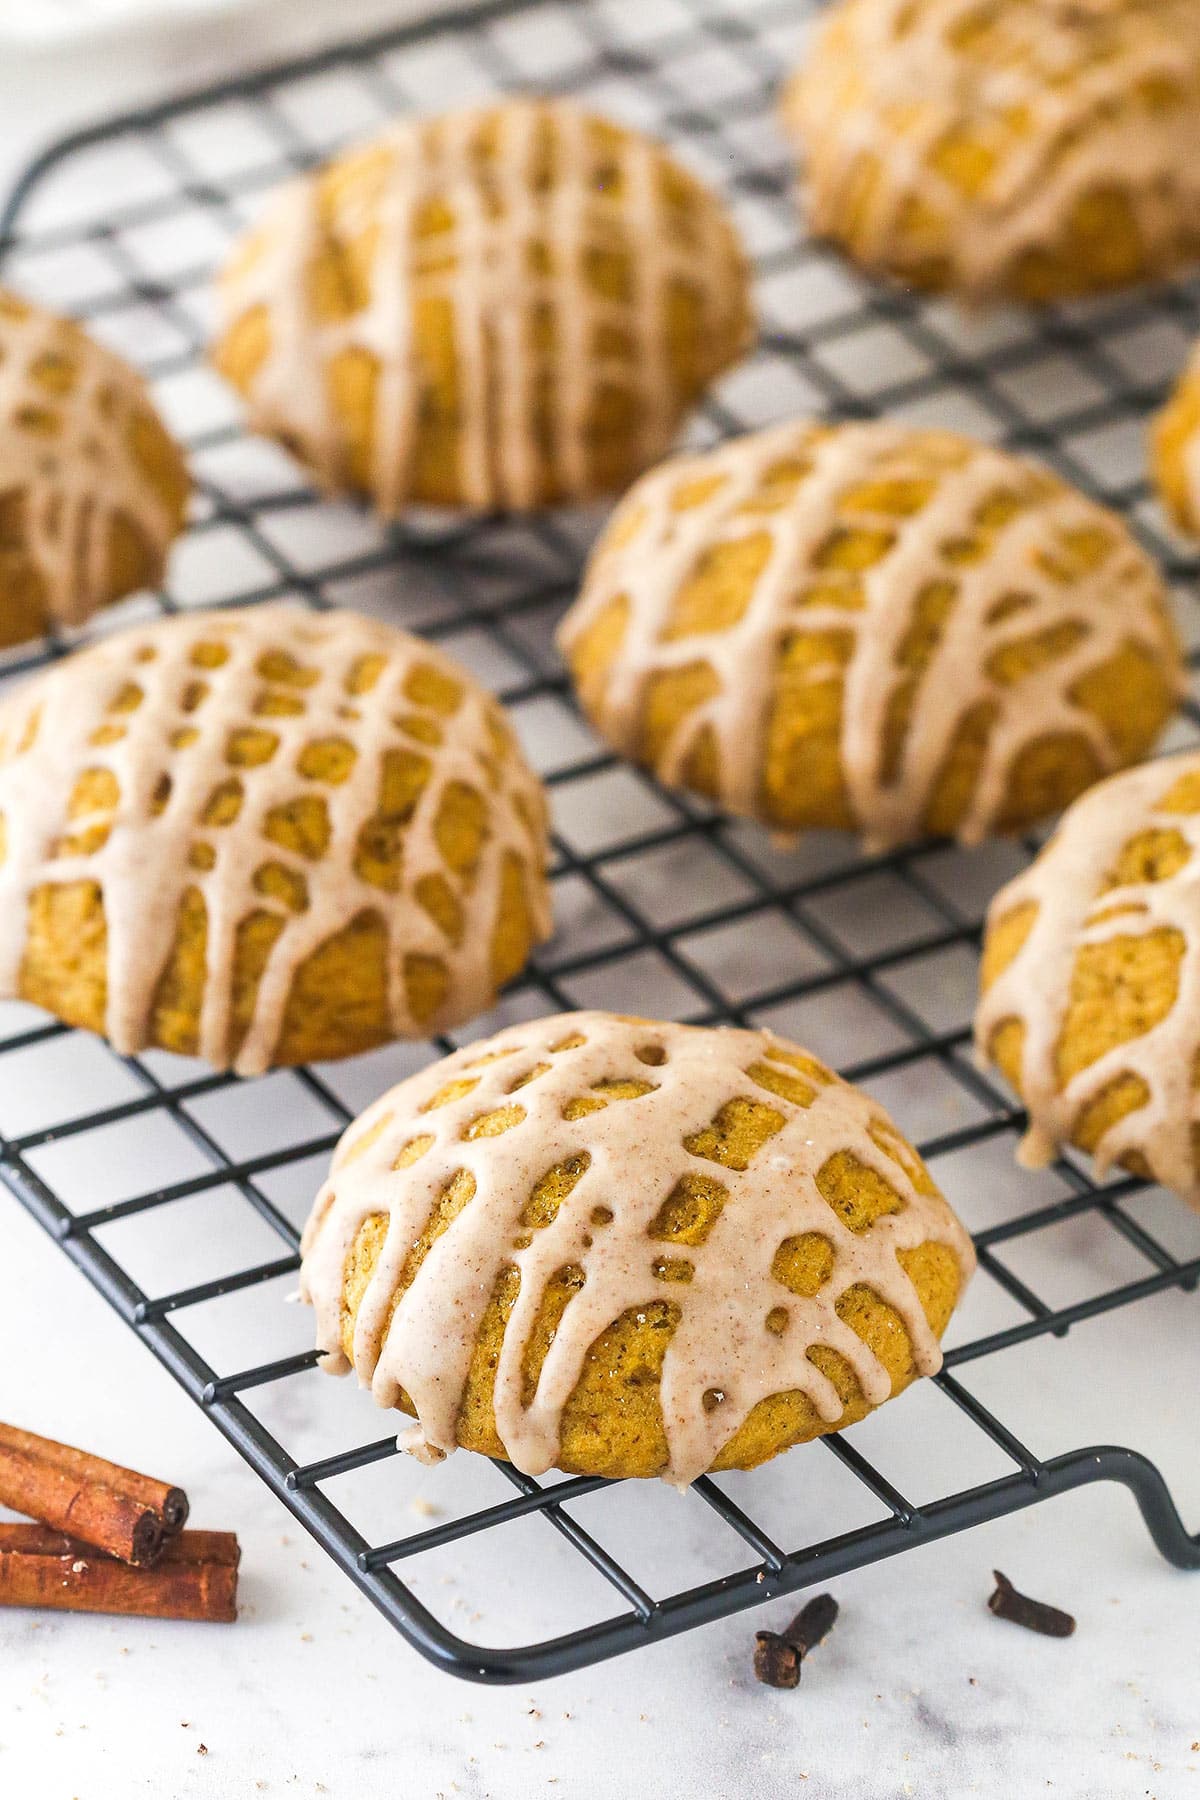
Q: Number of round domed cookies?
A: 8